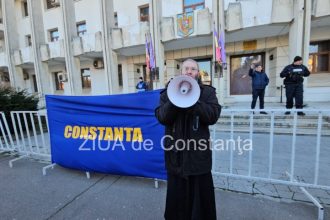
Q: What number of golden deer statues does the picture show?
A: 0